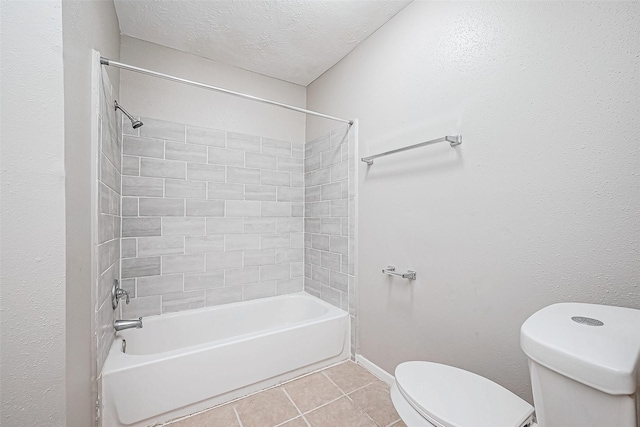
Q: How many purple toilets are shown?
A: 0